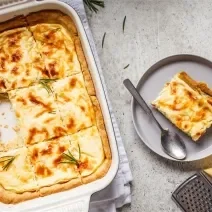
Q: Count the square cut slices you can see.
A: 8